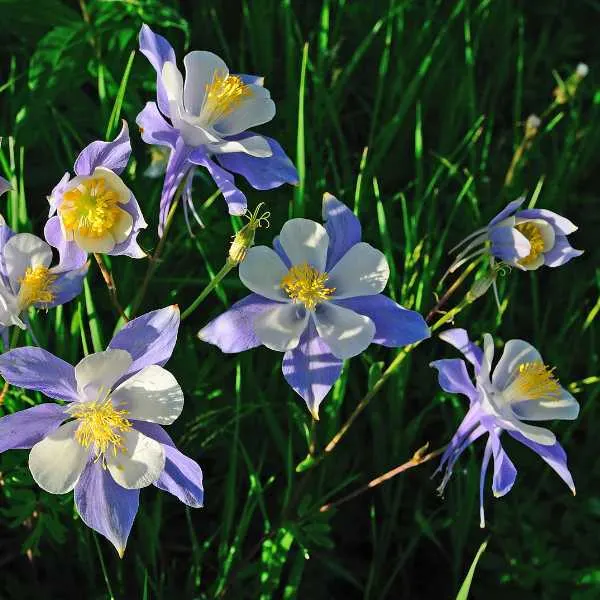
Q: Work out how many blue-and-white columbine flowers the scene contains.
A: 7